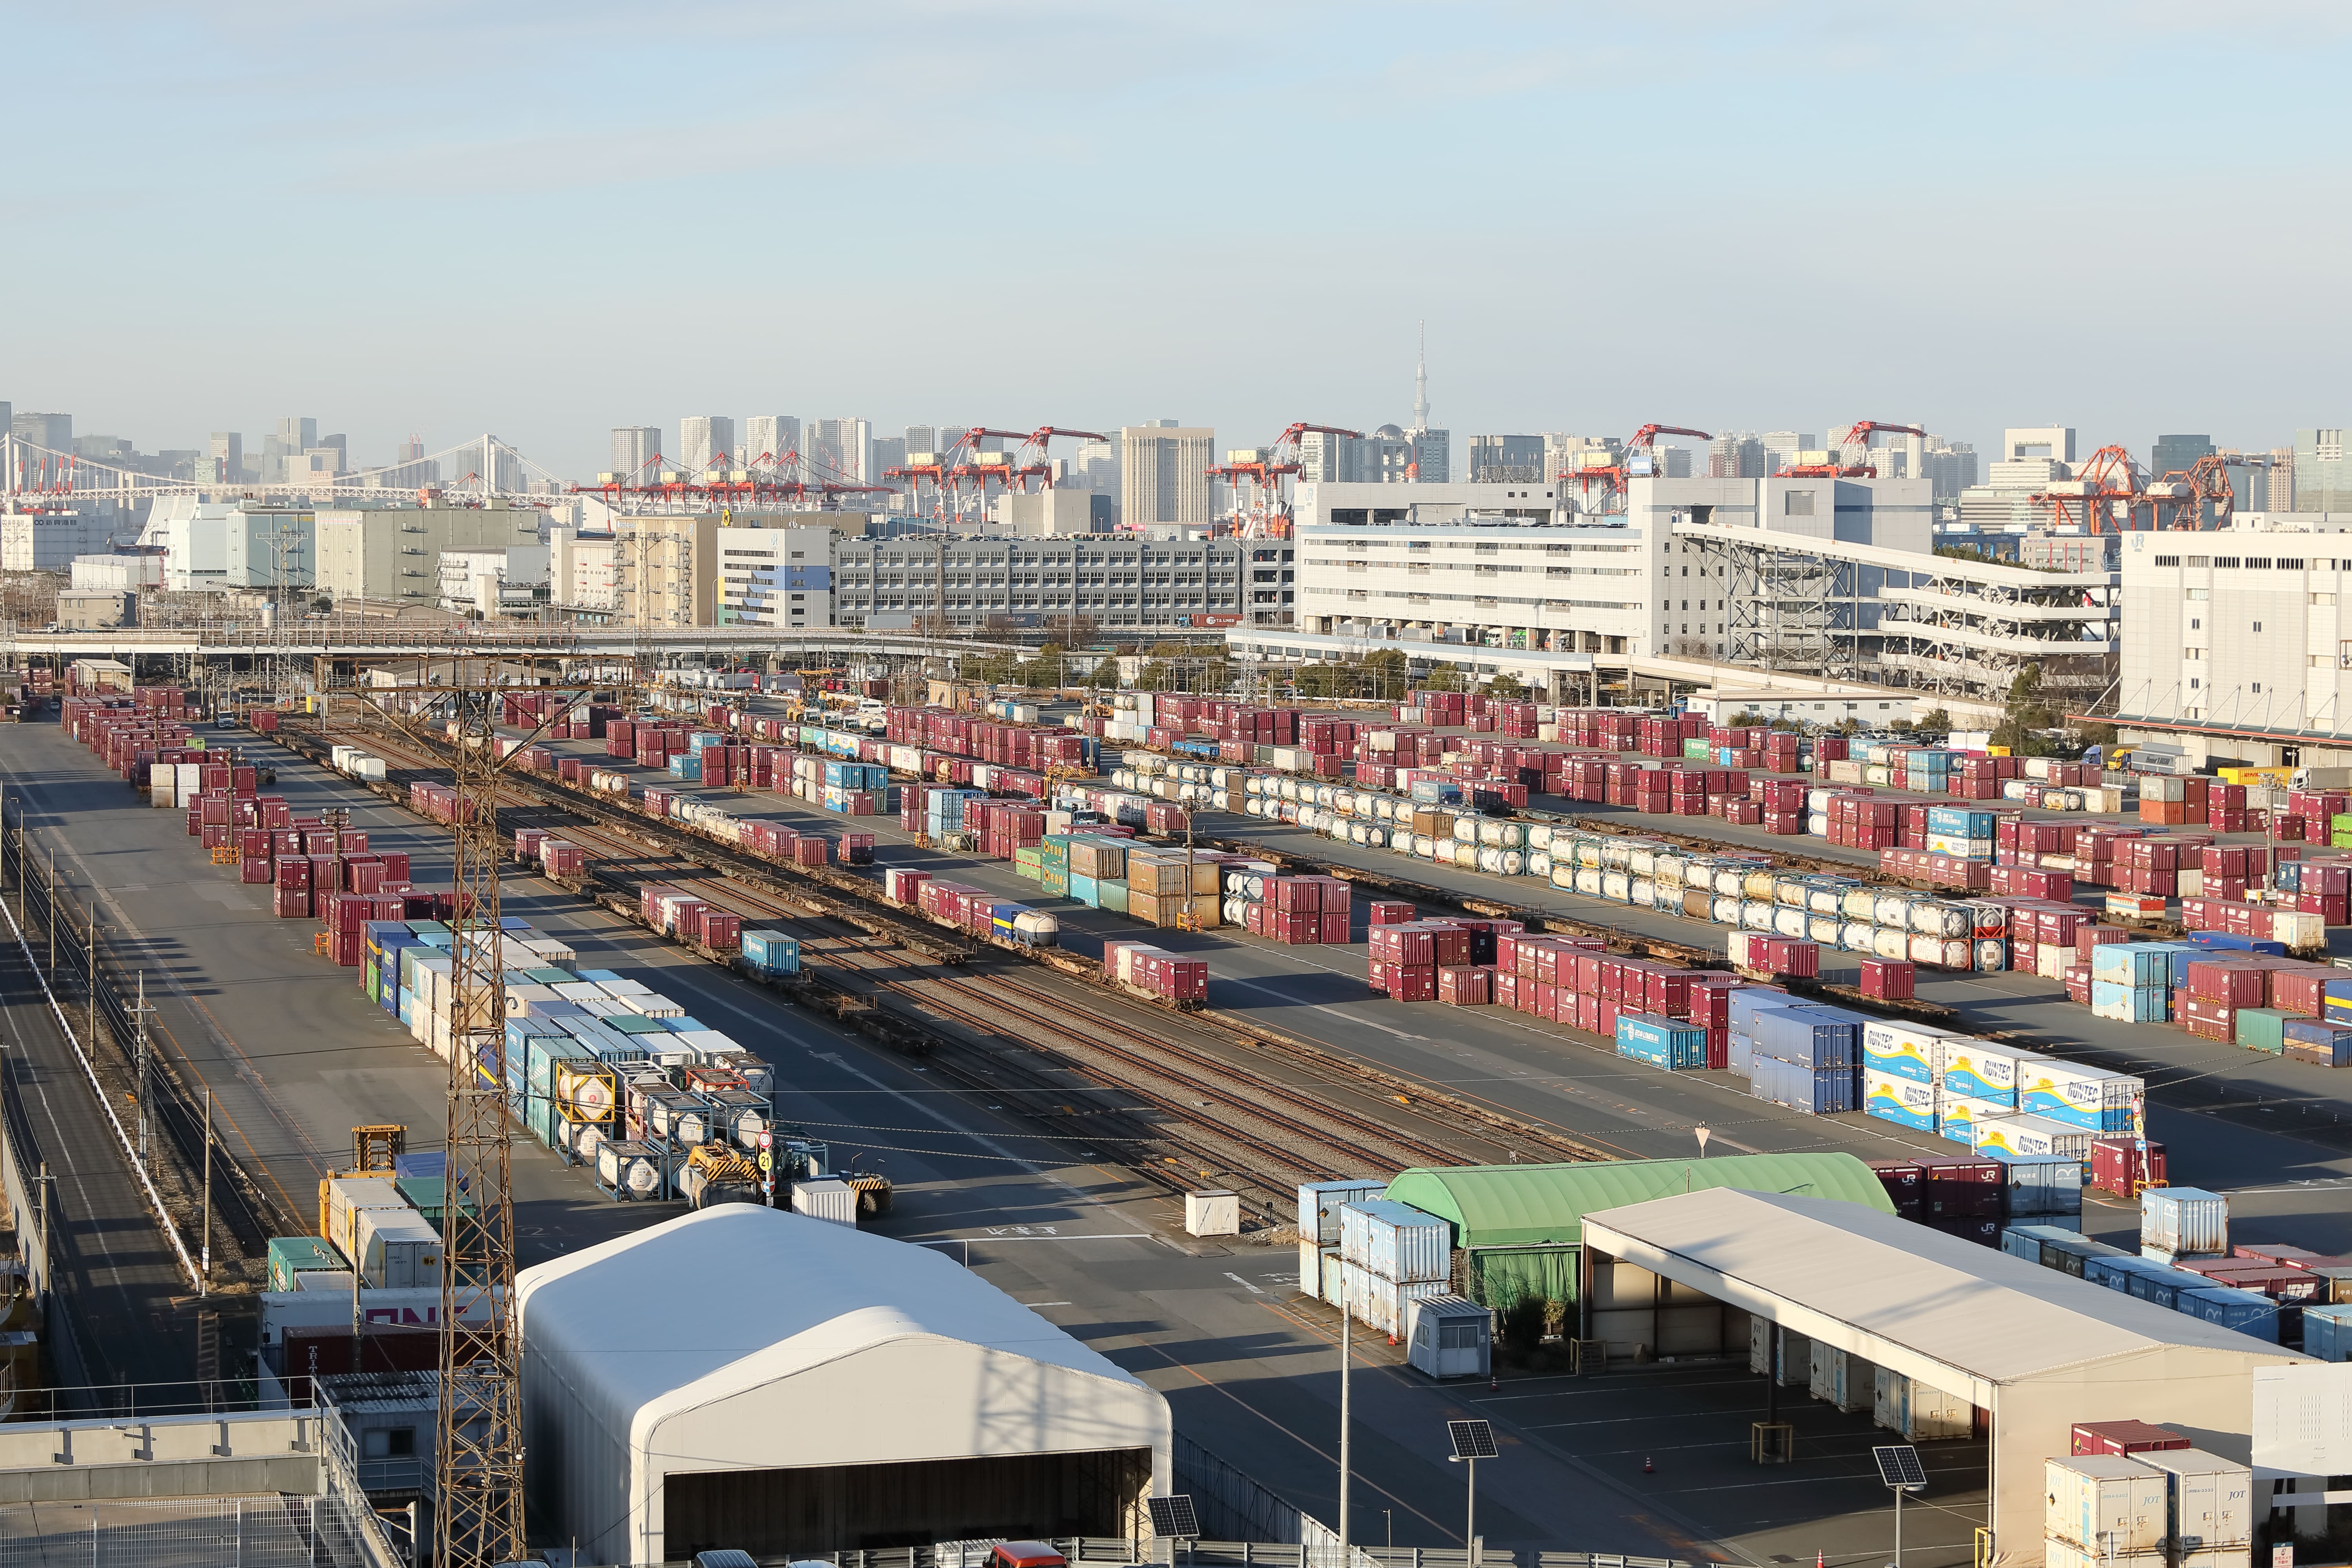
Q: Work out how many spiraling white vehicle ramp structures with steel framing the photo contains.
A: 1